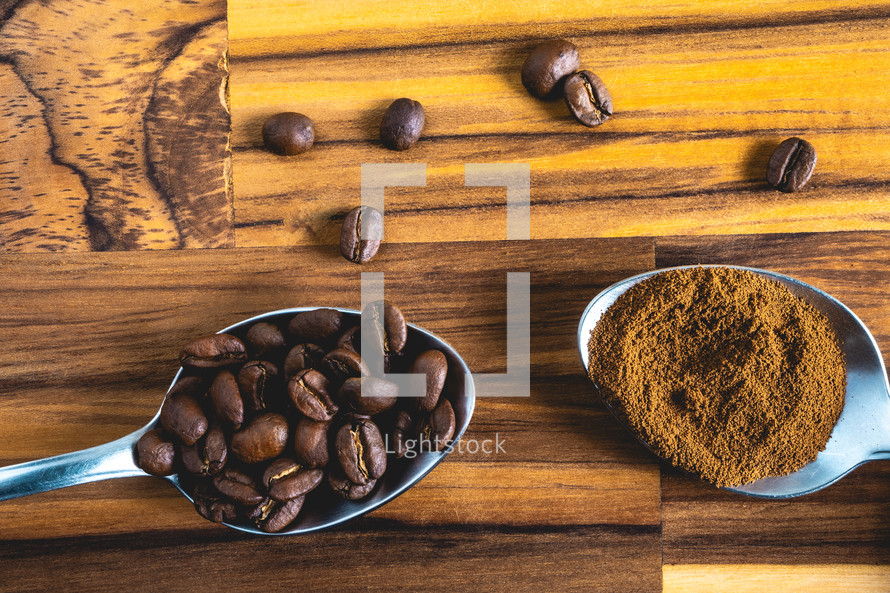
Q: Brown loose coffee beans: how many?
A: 6